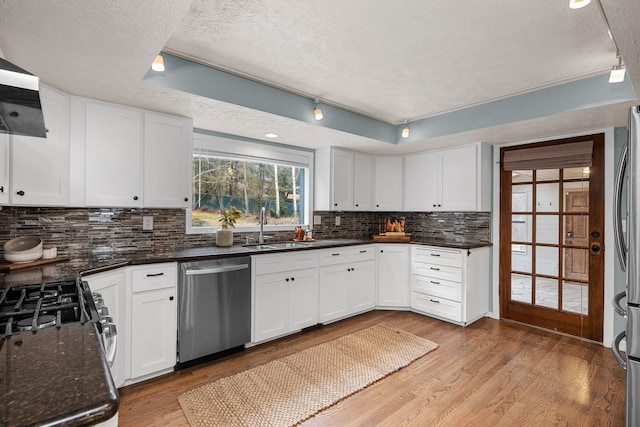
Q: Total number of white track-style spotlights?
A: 5